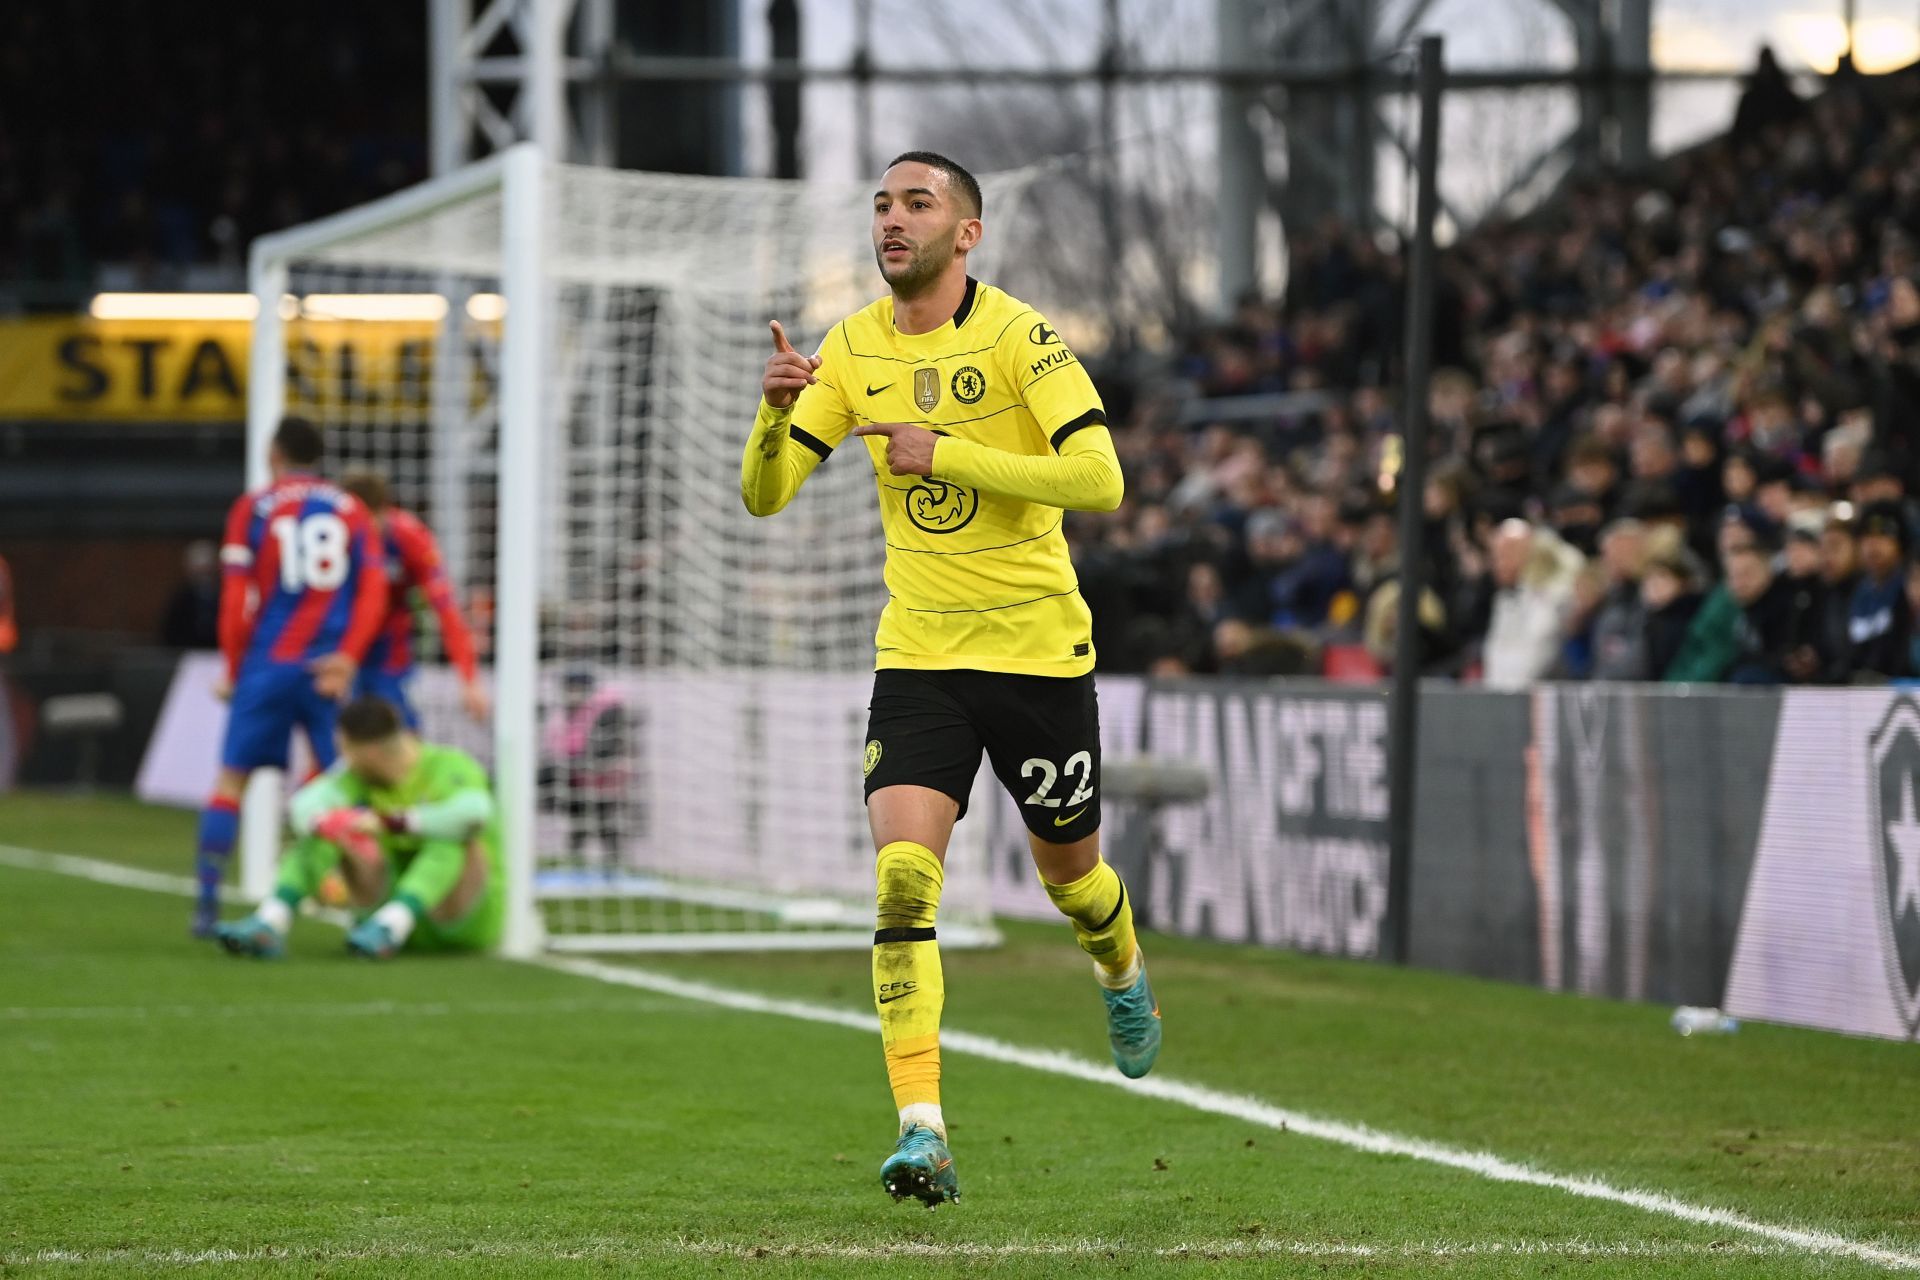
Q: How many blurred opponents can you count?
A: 3